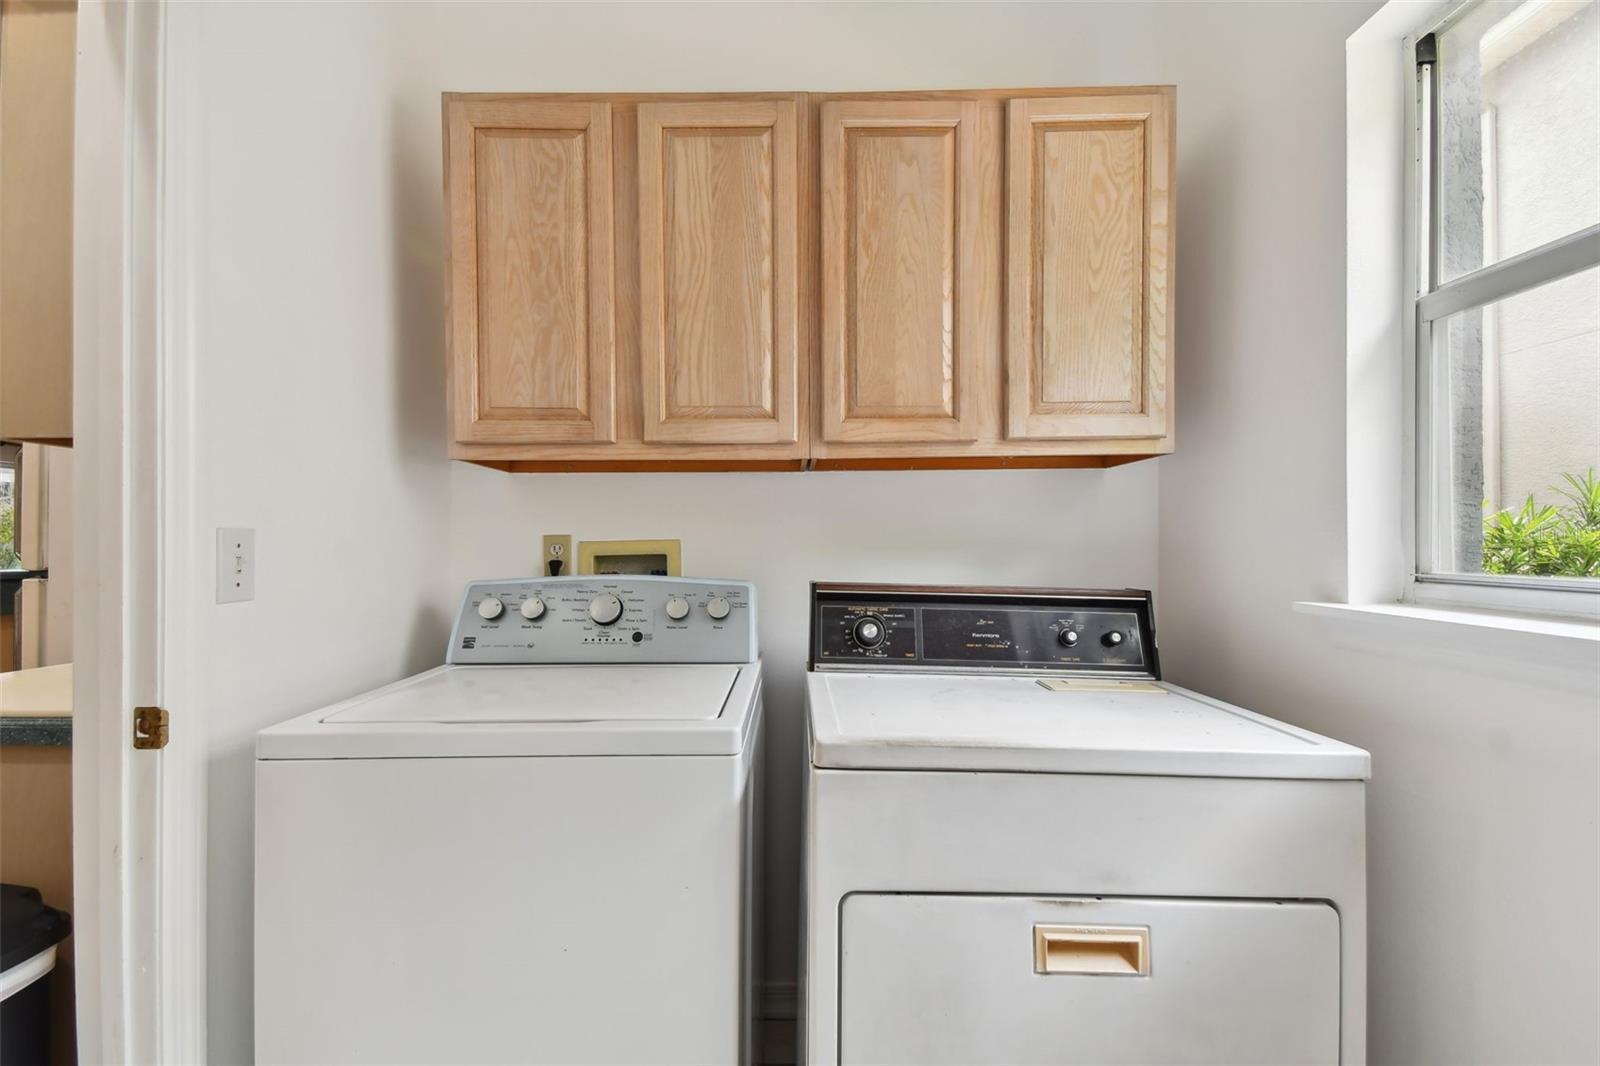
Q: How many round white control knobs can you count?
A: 5